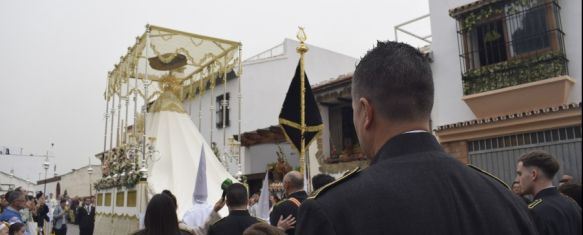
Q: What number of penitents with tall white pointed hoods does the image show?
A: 2